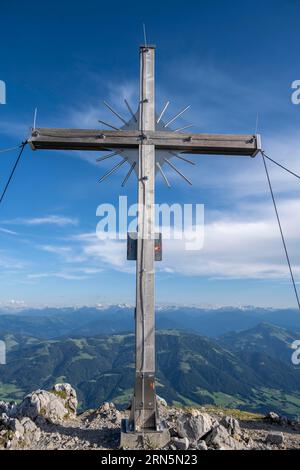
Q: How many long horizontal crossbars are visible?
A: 1